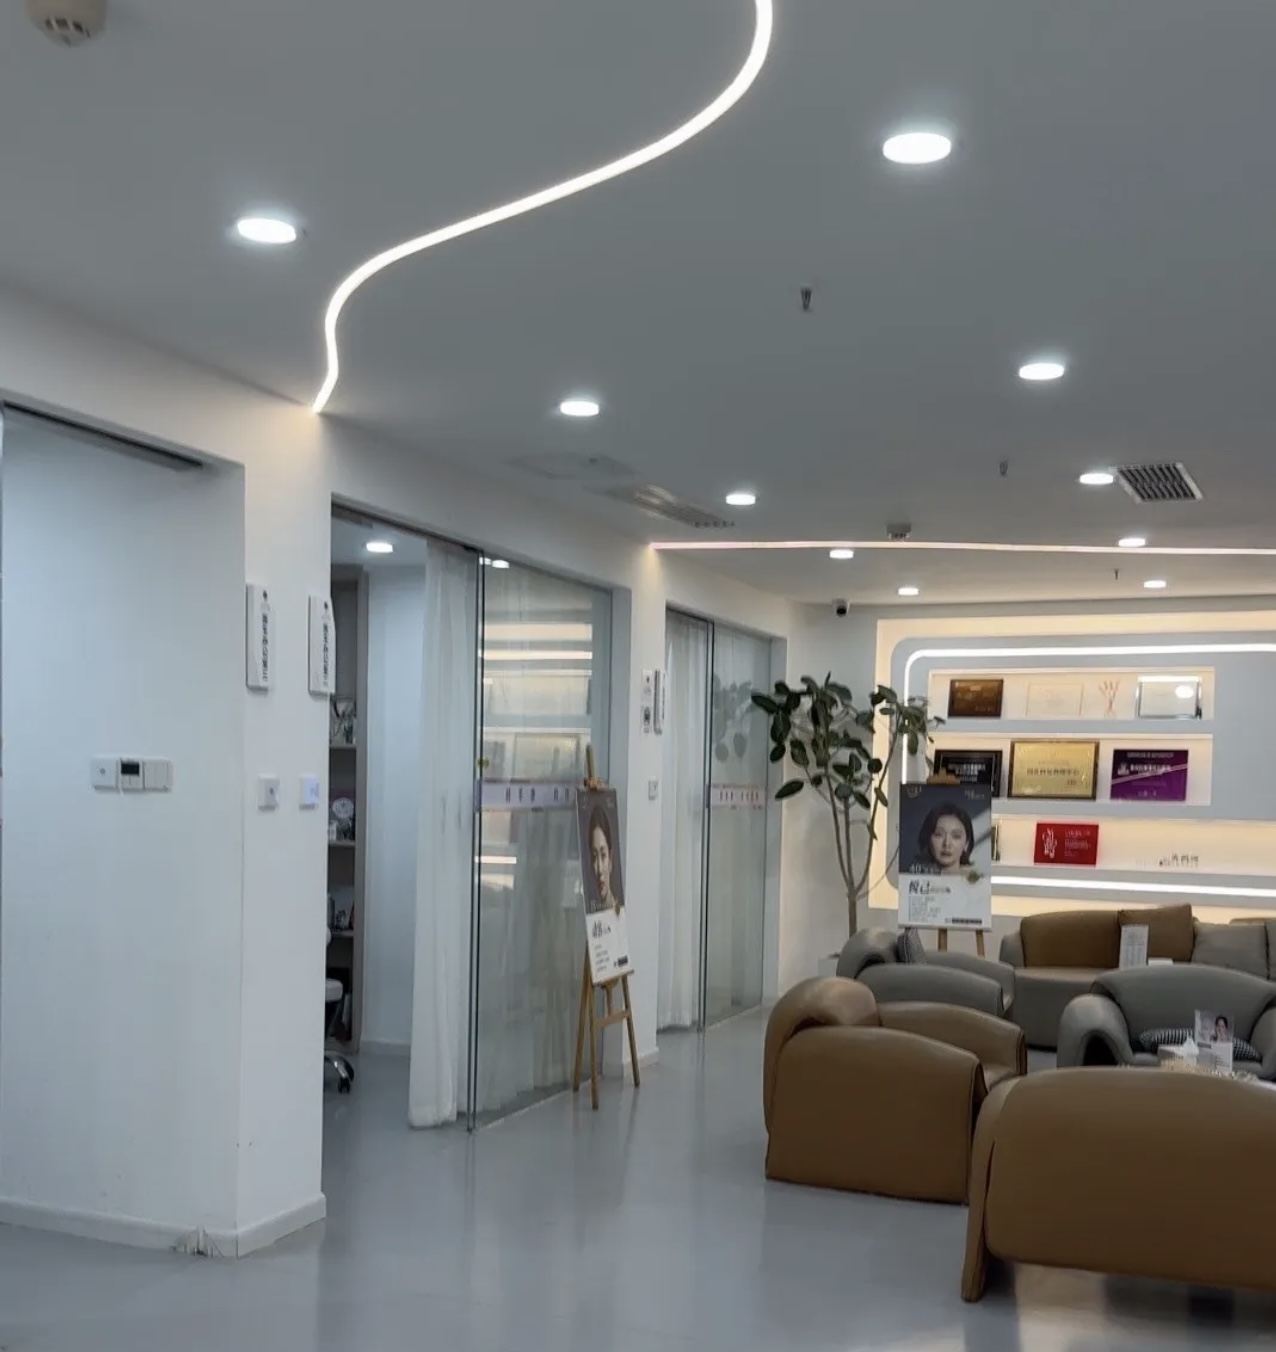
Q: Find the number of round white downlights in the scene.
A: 11